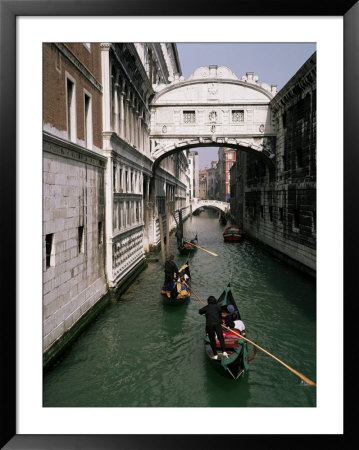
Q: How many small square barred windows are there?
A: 2